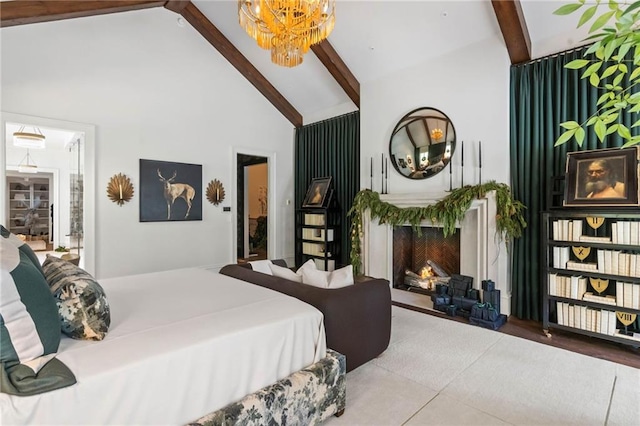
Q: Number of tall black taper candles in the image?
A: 6